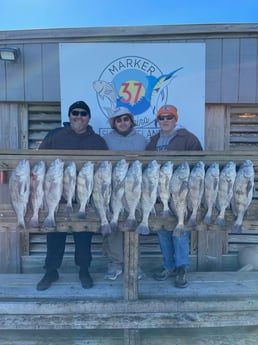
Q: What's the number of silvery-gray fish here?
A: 15